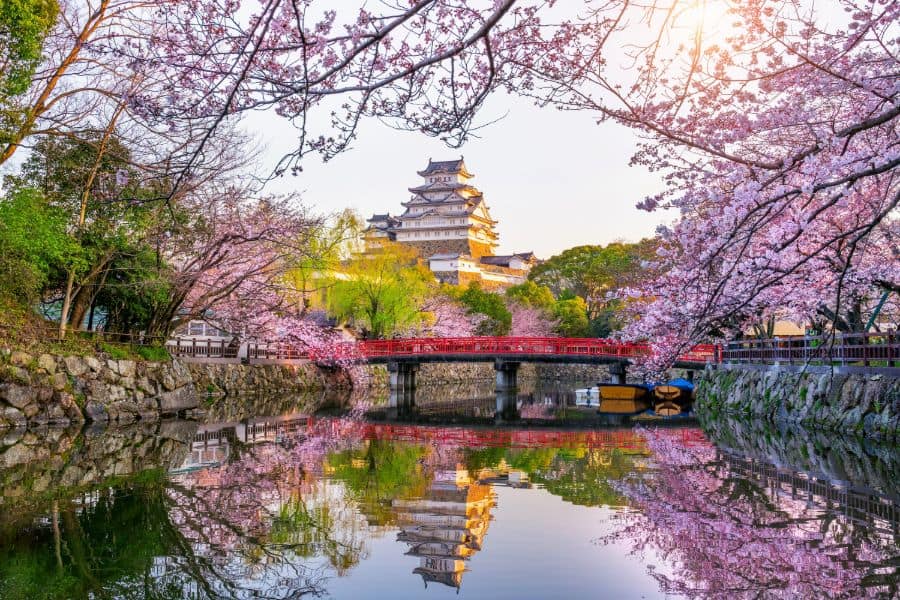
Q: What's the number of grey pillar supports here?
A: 3